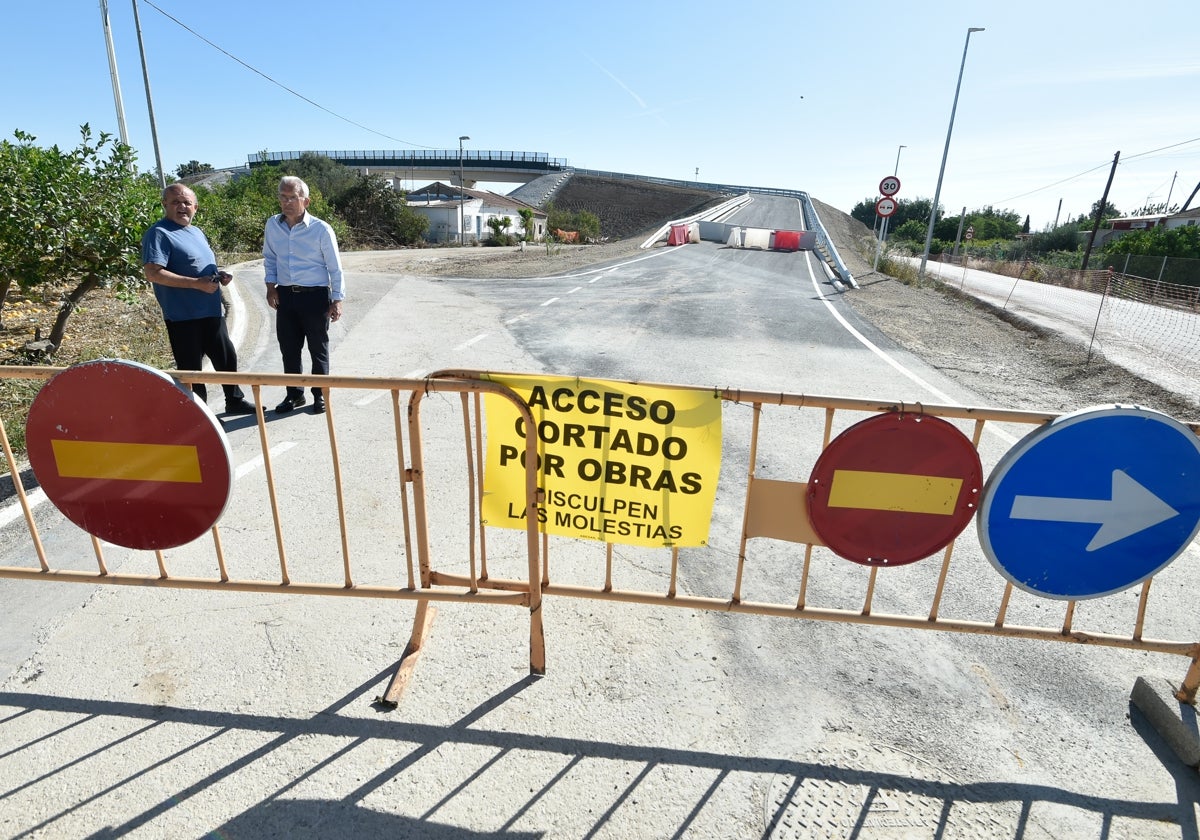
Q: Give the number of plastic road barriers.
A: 5